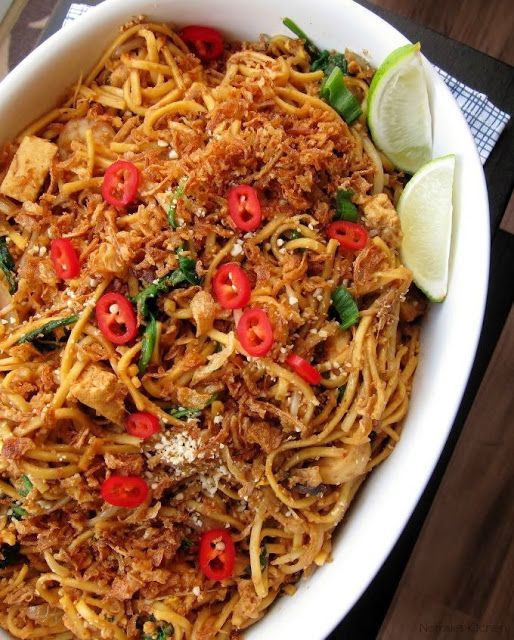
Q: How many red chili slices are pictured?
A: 12